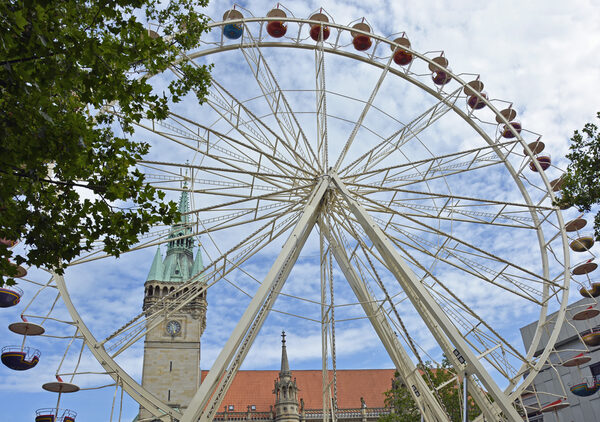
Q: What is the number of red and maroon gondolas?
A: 8